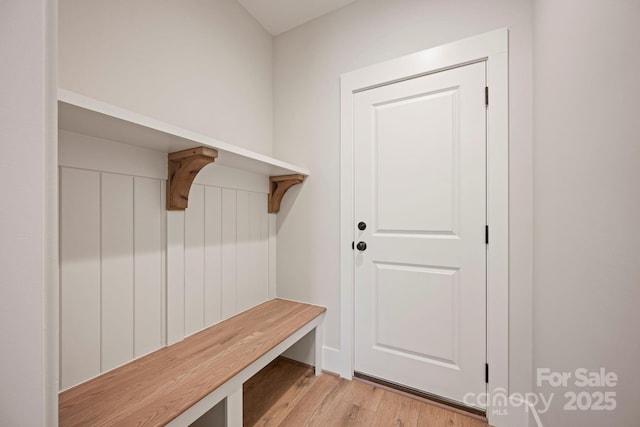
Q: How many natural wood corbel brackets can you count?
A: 2